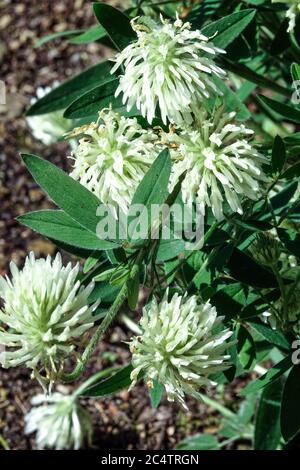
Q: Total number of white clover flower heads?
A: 7